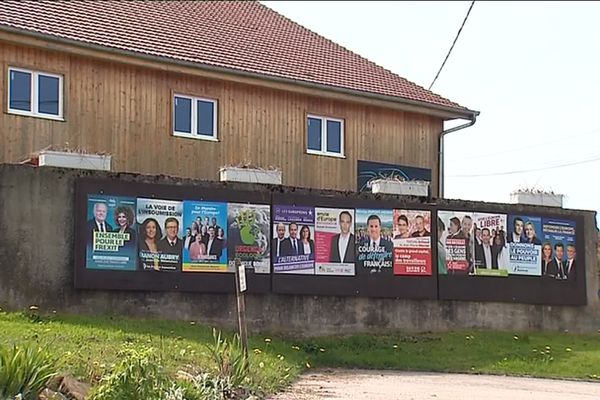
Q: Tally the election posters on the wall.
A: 12